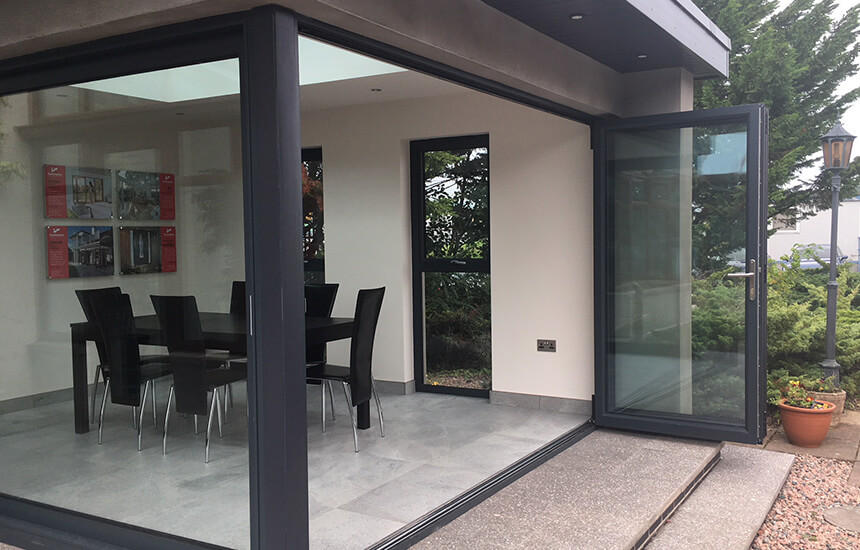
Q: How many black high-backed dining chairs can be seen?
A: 6